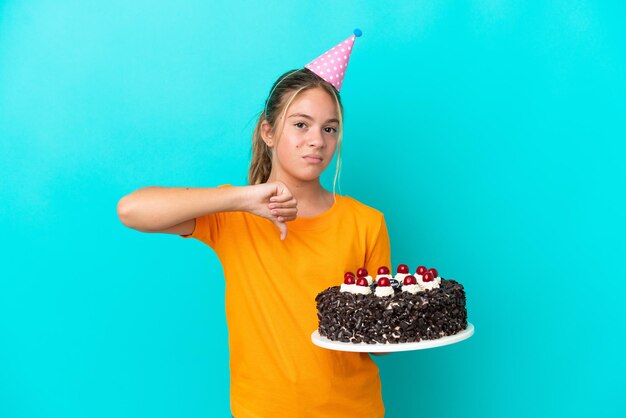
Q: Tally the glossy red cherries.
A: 11